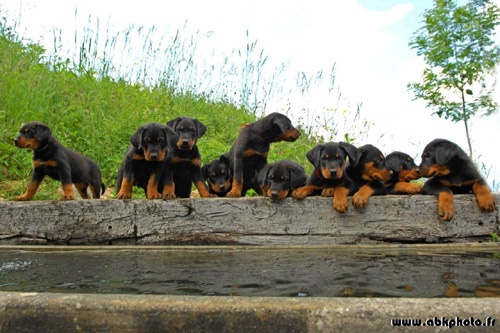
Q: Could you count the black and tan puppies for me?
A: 10